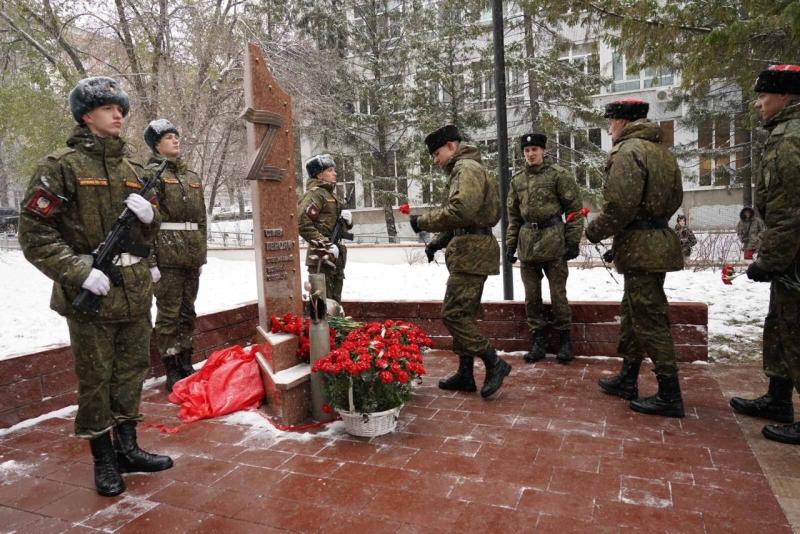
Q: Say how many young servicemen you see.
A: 7